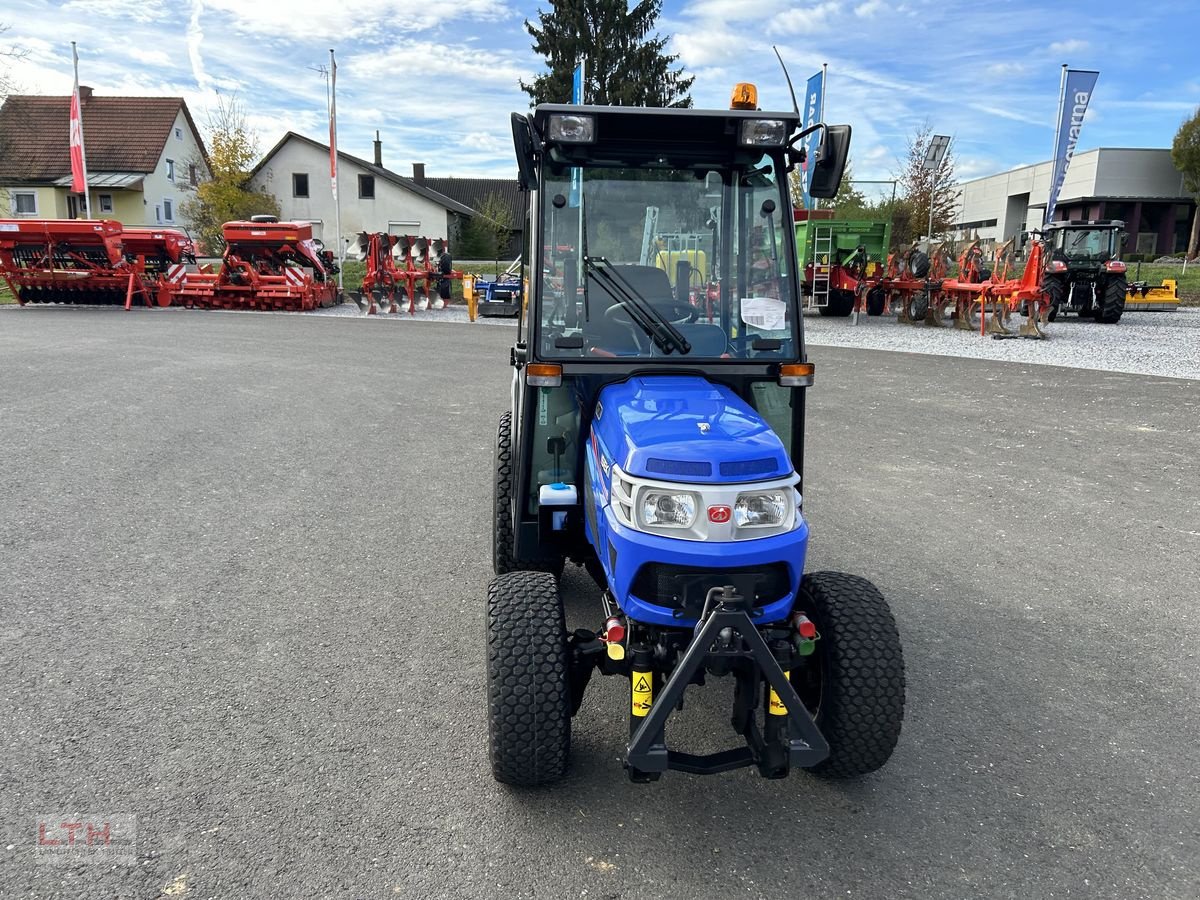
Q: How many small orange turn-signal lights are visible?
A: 2